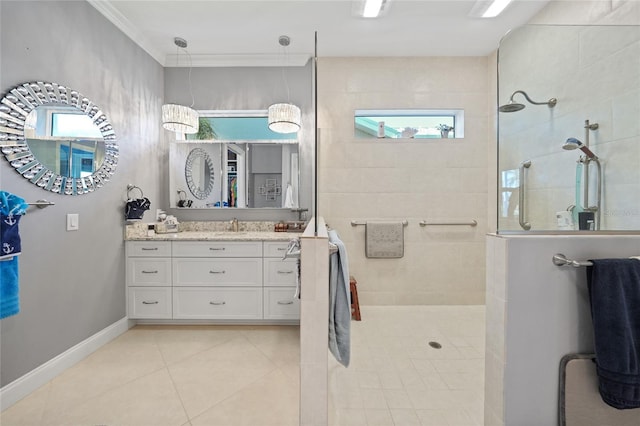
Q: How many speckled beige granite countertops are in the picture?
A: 1